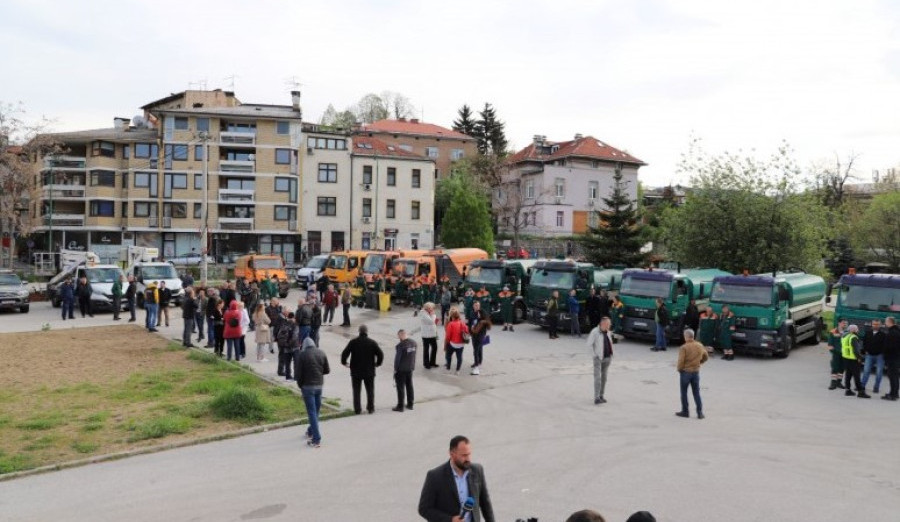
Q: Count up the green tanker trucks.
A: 5